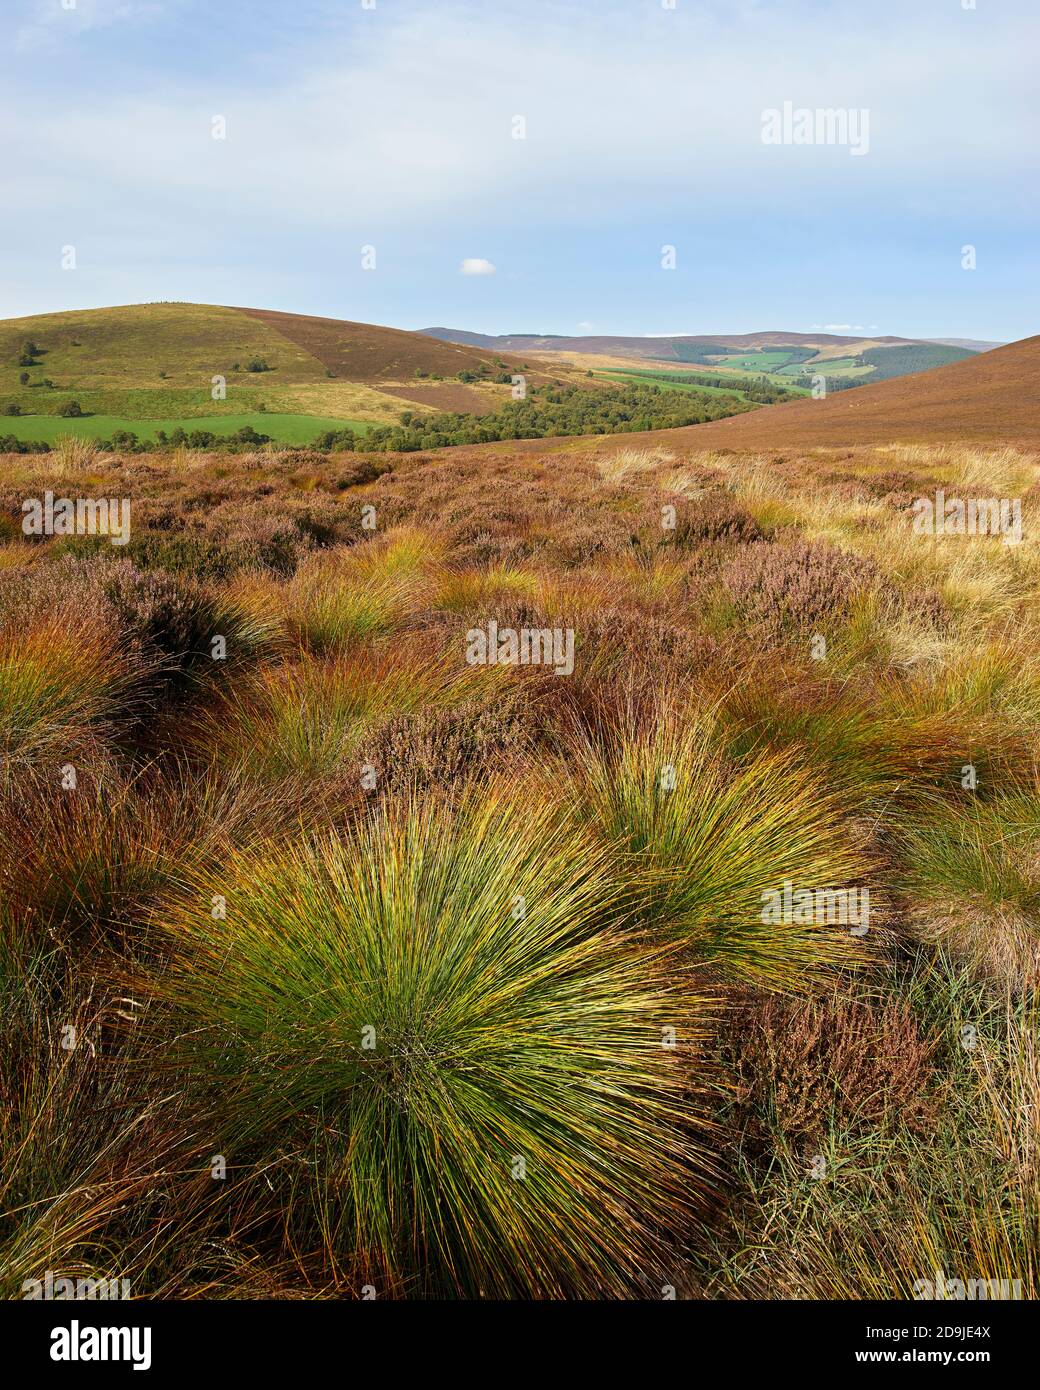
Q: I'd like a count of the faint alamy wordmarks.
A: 7